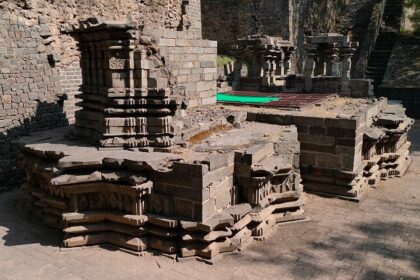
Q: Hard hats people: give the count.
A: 0